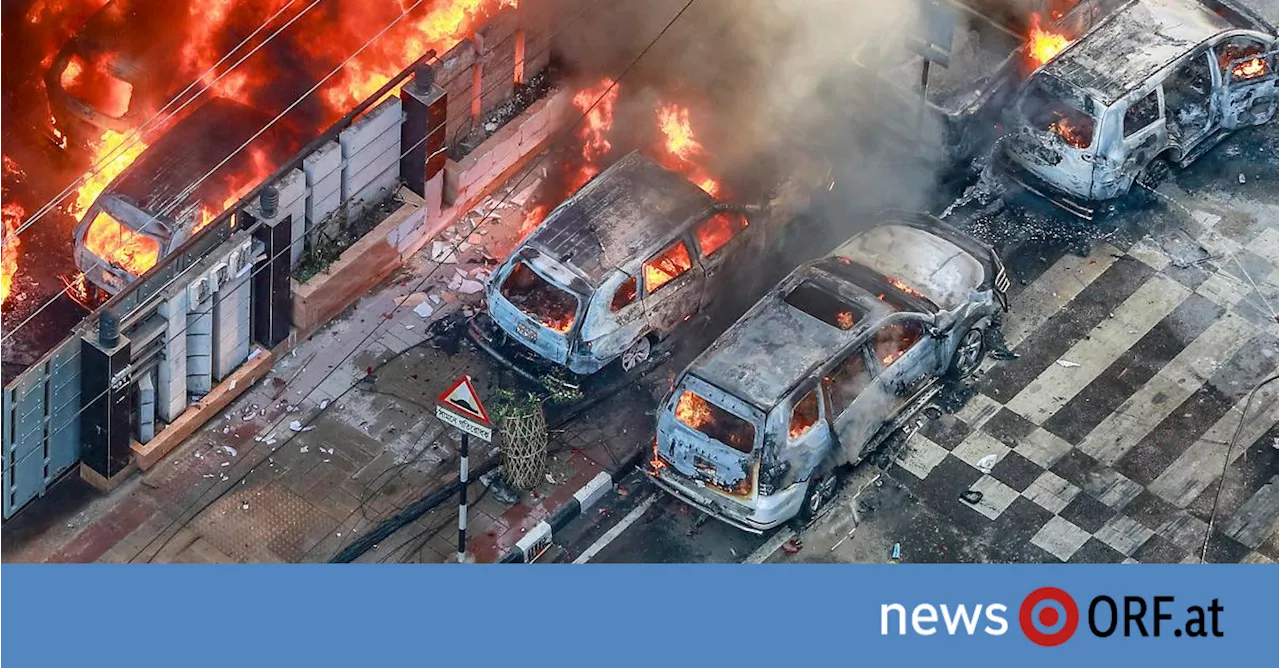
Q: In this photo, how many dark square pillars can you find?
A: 3